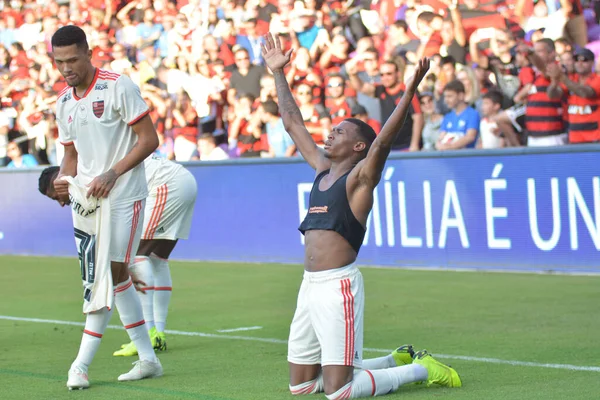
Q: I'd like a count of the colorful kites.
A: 0